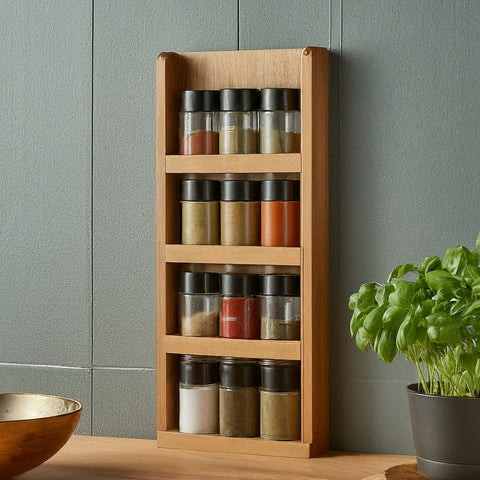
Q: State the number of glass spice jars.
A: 12